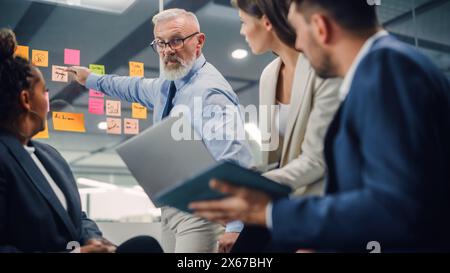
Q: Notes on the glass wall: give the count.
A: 15